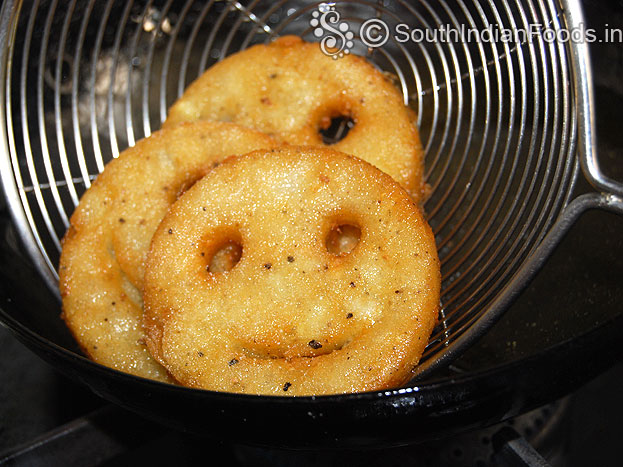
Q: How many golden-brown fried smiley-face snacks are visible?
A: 3